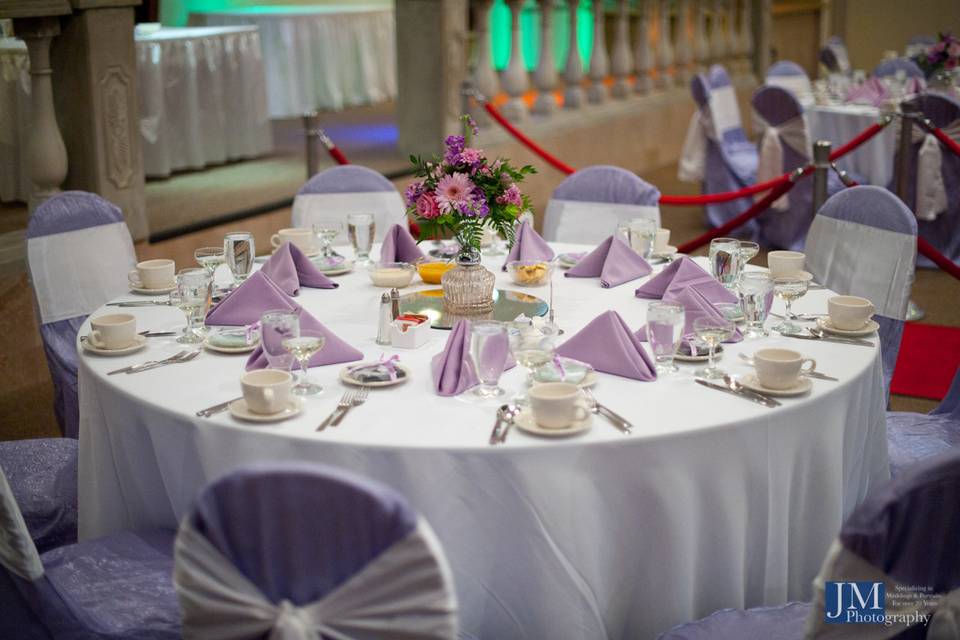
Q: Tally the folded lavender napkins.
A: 10